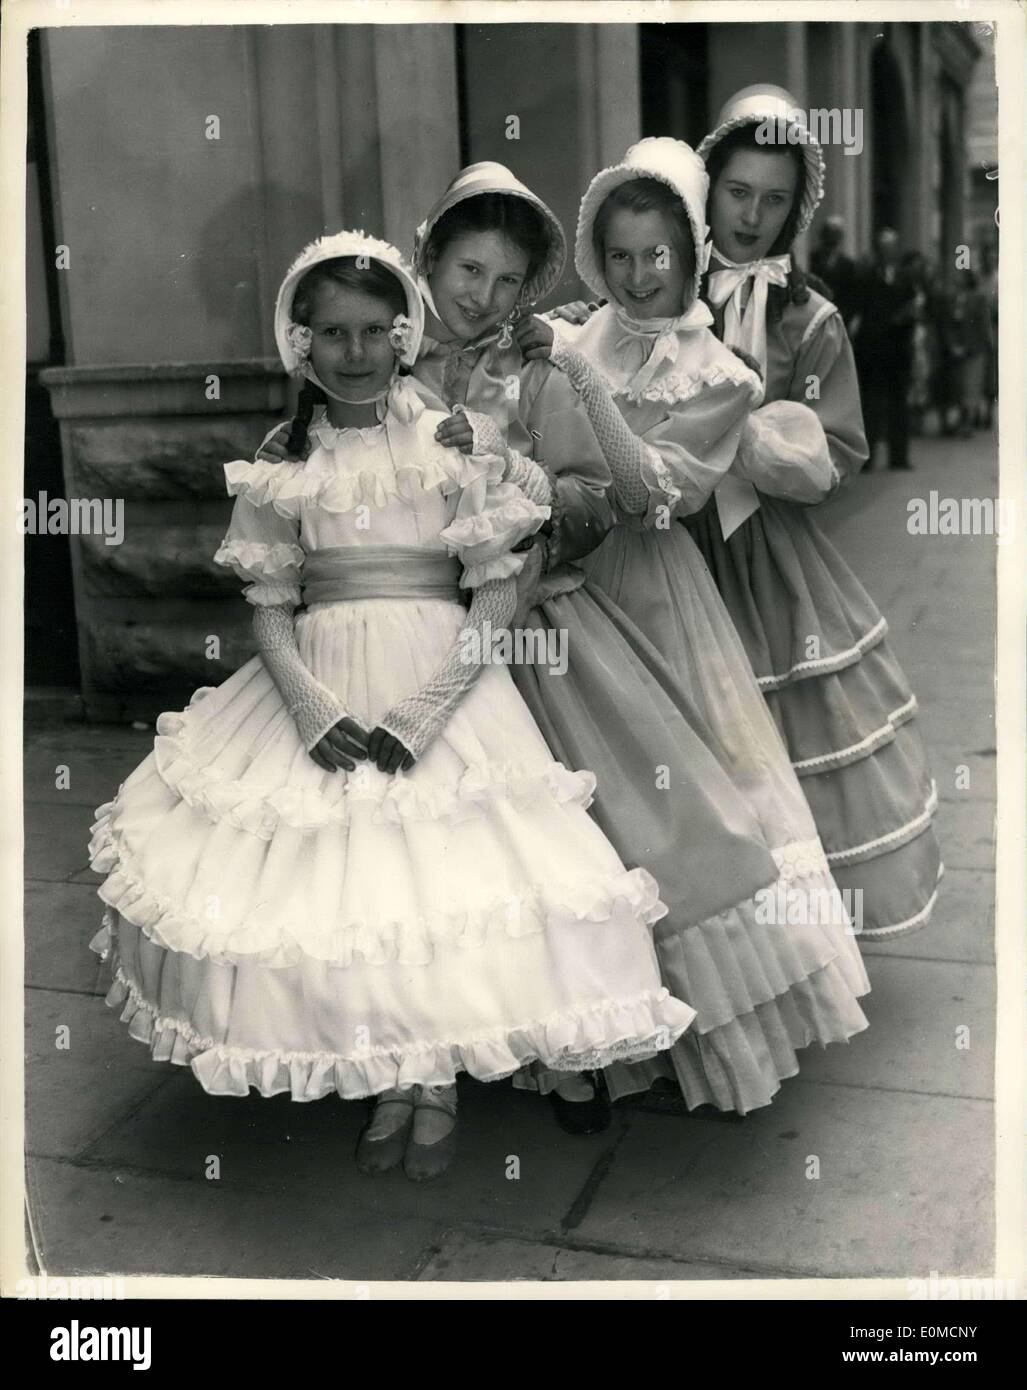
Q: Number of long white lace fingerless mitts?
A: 4